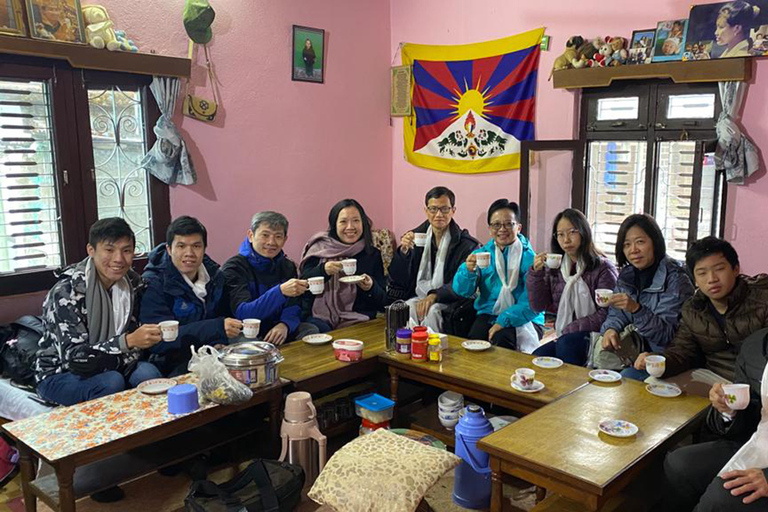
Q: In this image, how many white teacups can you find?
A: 11